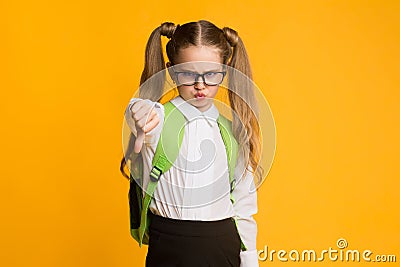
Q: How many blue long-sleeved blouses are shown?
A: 0